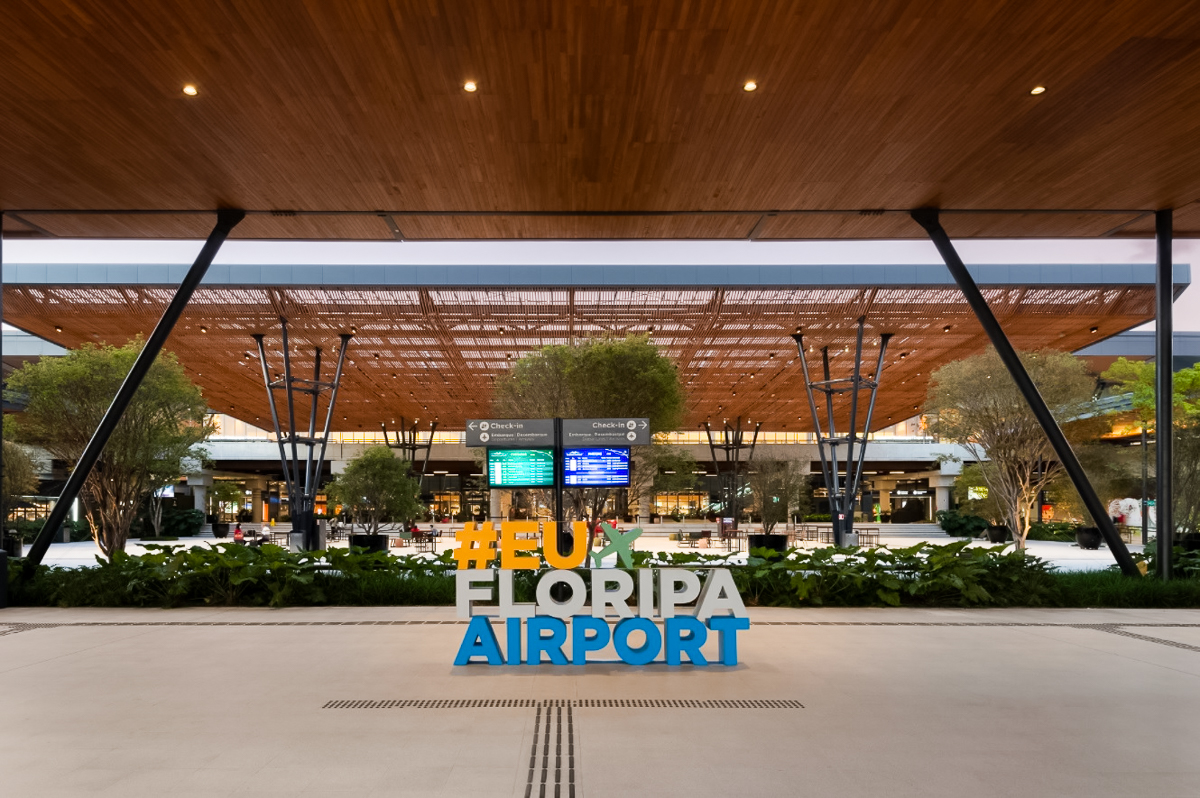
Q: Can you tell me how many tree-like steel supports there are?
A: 4